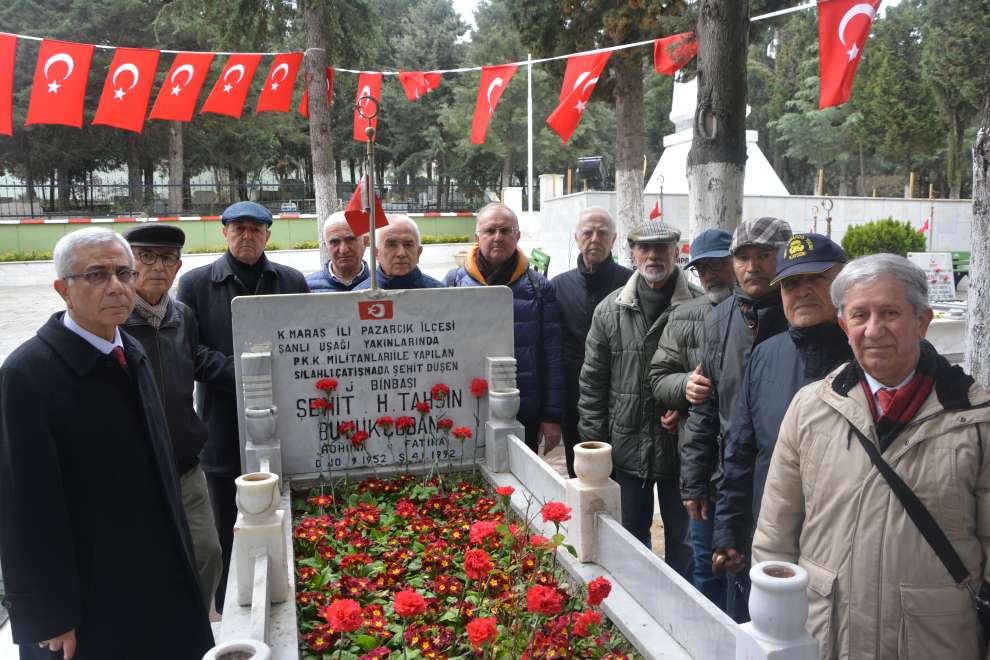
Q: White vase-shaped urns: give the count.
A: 6